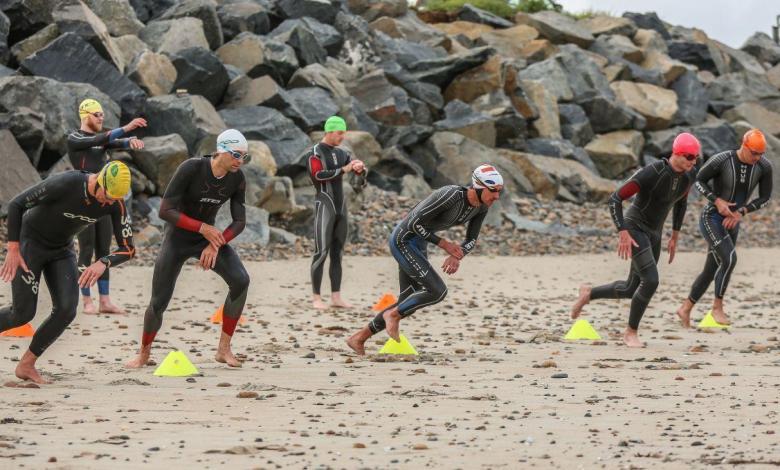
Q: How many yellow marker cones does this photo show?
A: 4